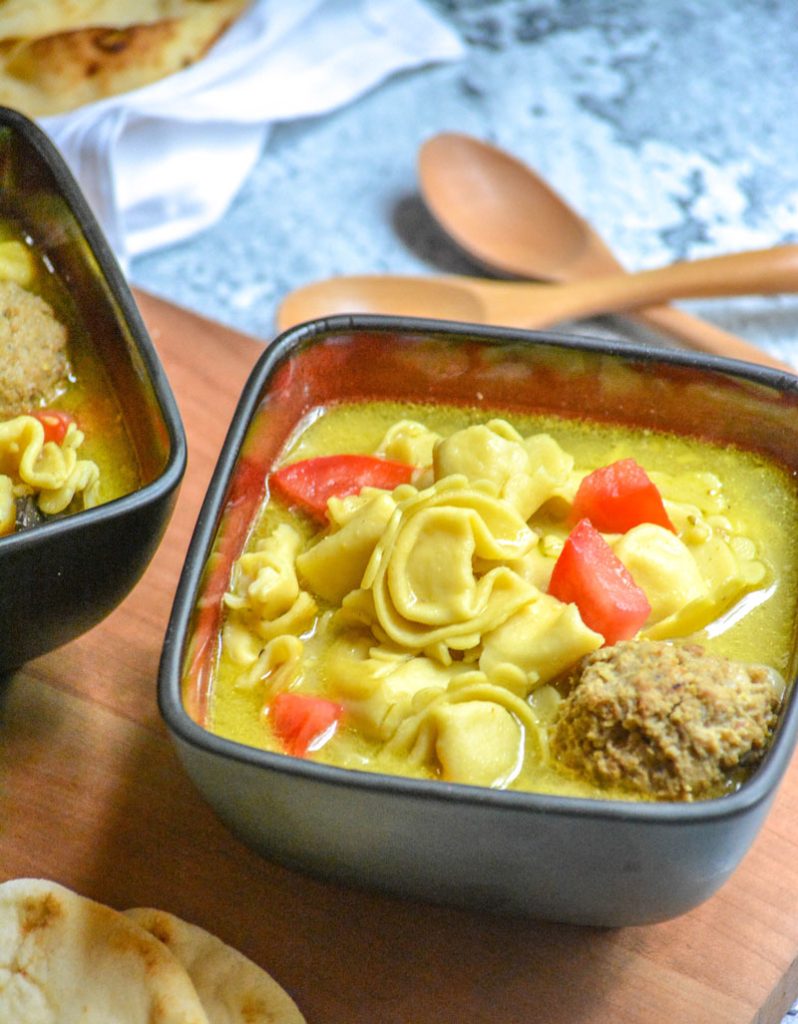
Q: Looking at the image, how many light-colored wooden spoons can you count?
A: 2